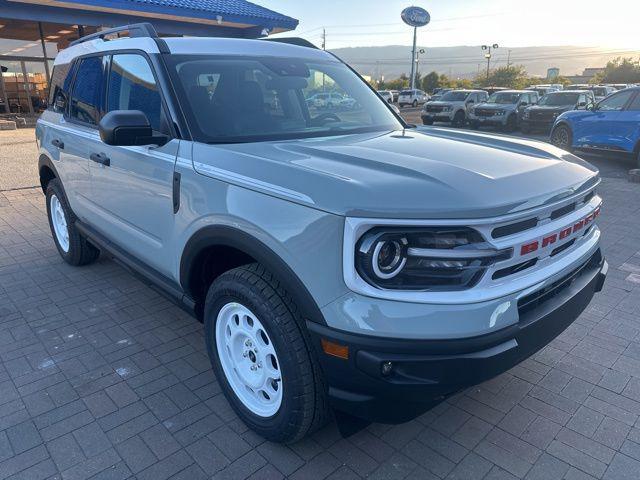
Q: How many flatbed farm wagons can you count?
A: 0